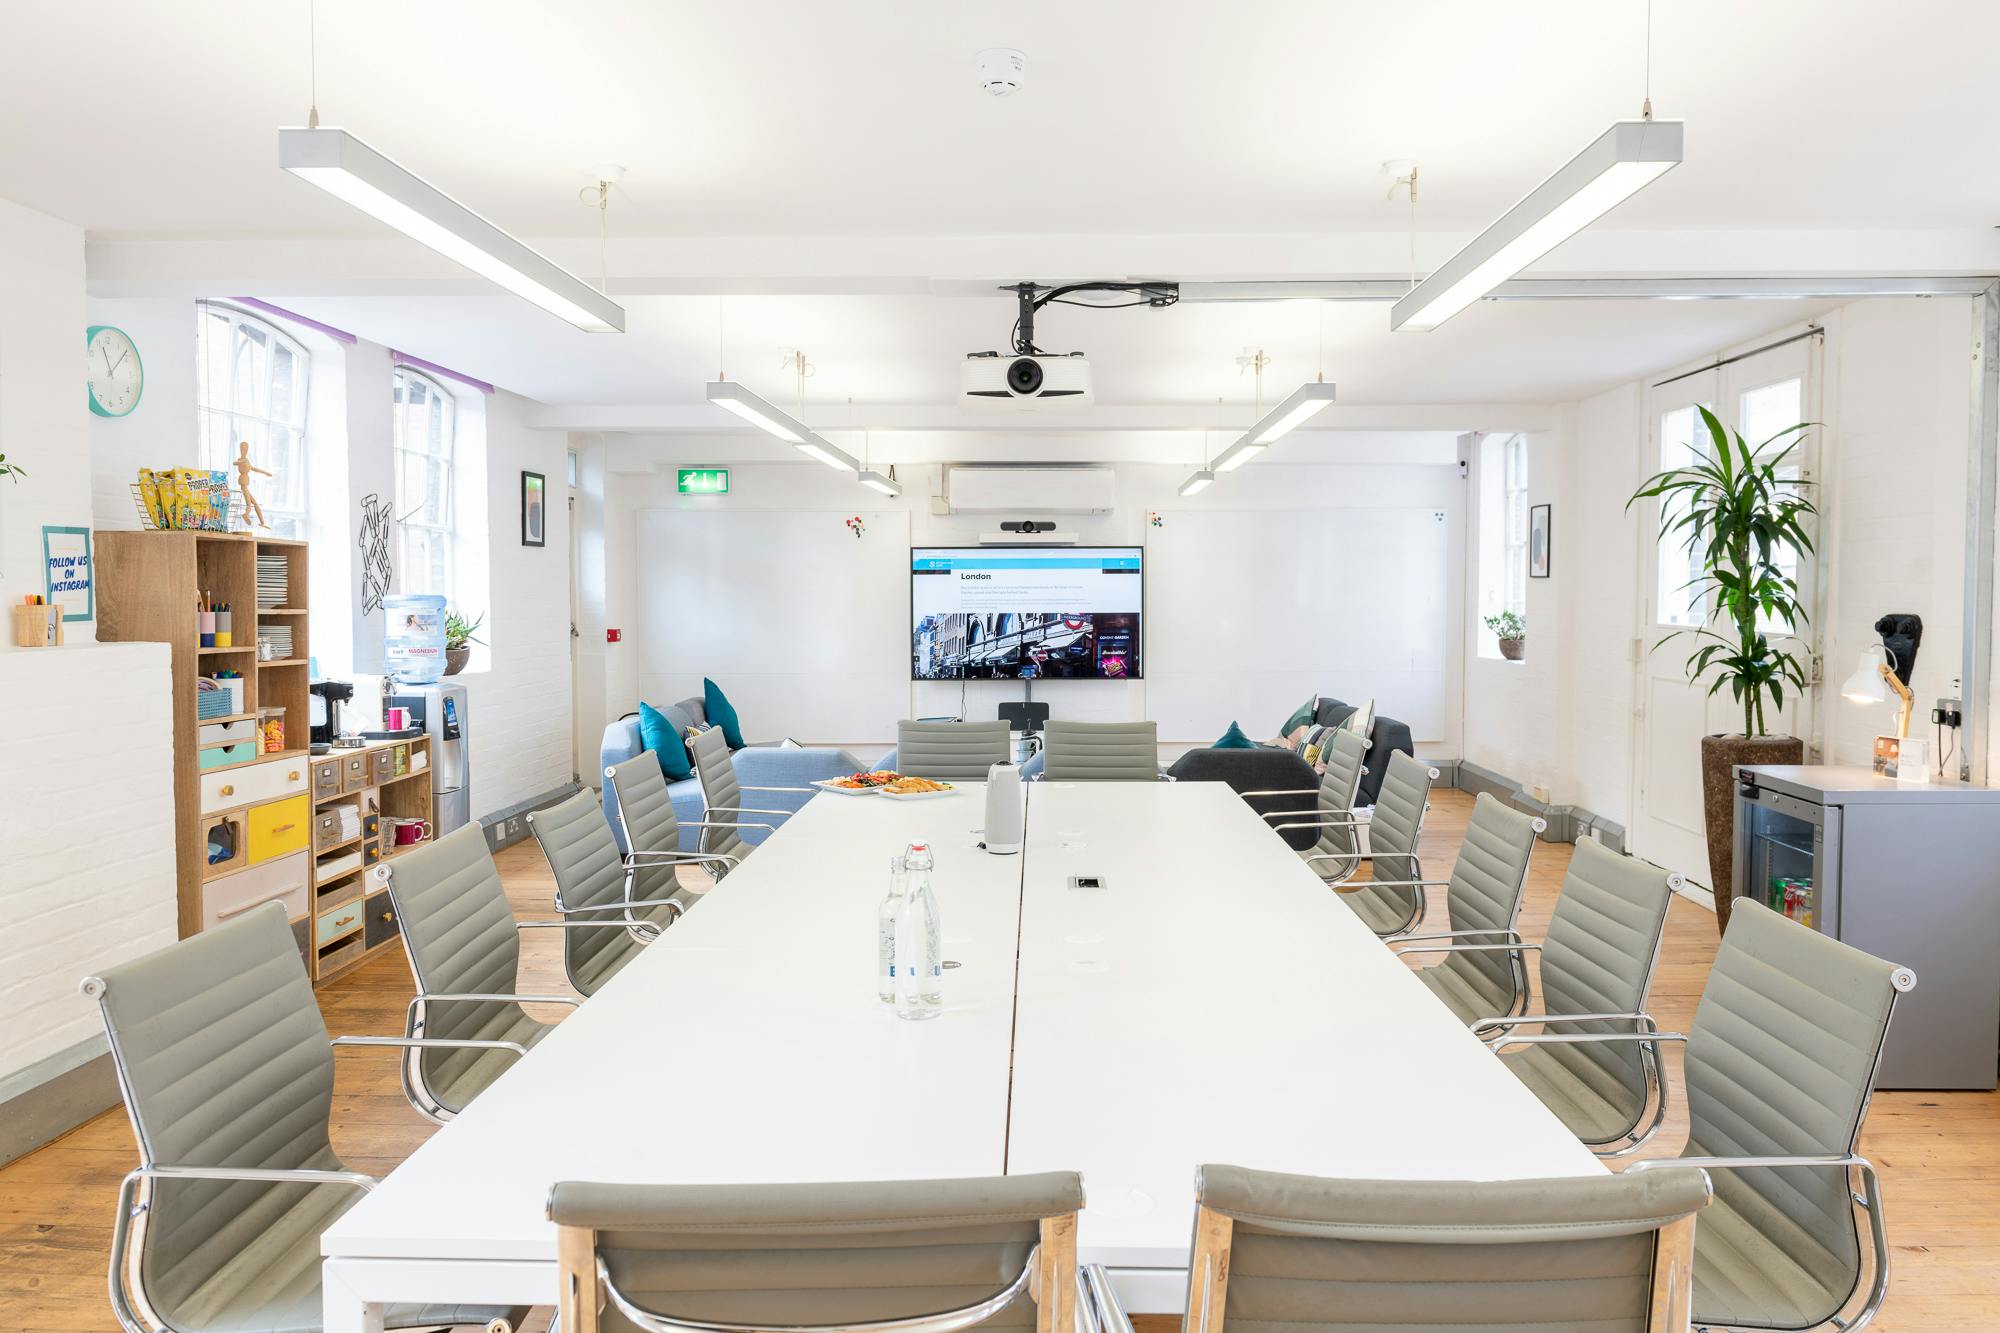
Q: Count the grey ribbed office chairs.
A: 14